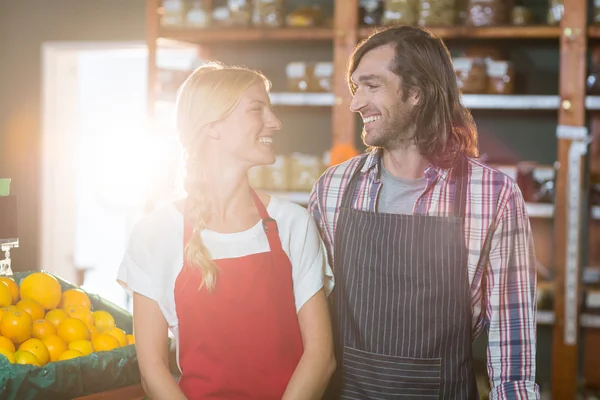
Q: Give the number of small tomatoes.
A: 0